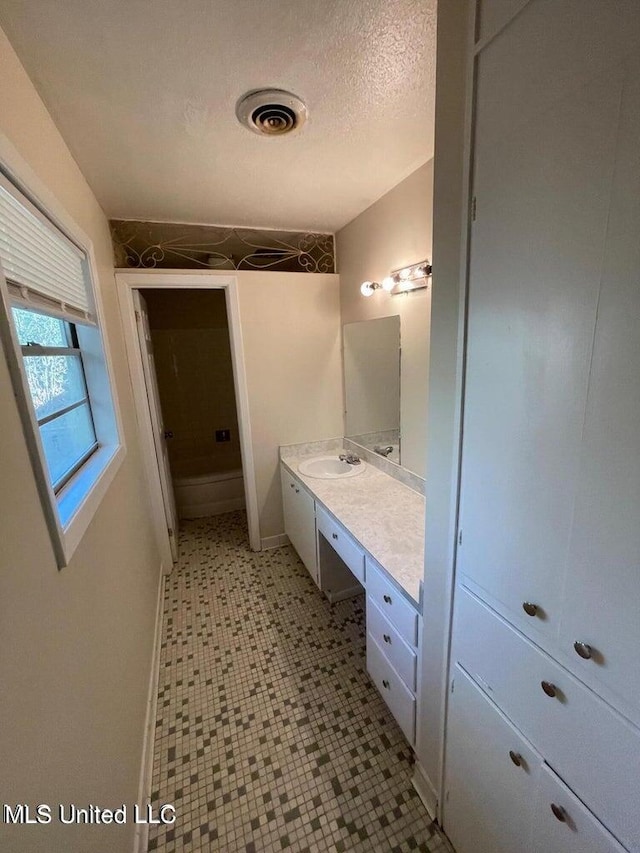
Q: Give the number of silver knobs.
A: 11